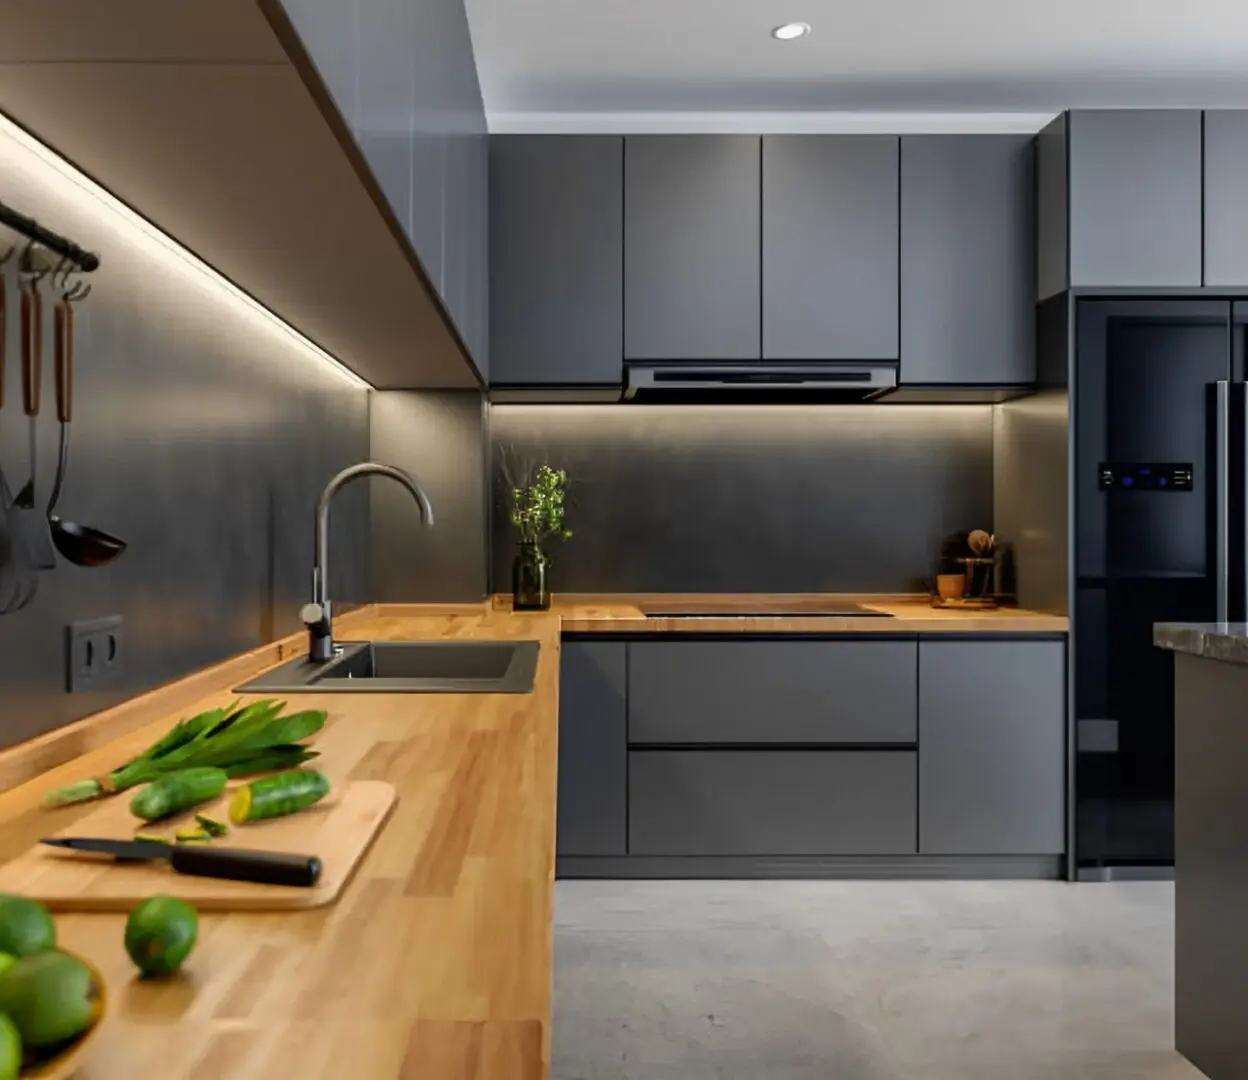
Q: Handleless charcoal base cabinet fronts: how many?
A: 4